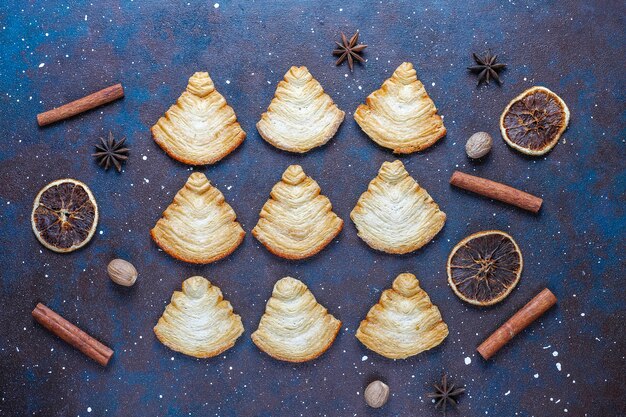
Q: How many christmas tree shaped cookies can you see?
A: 9